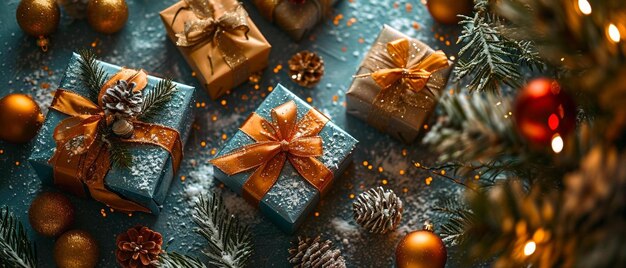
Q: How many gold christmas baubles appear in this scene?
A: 7